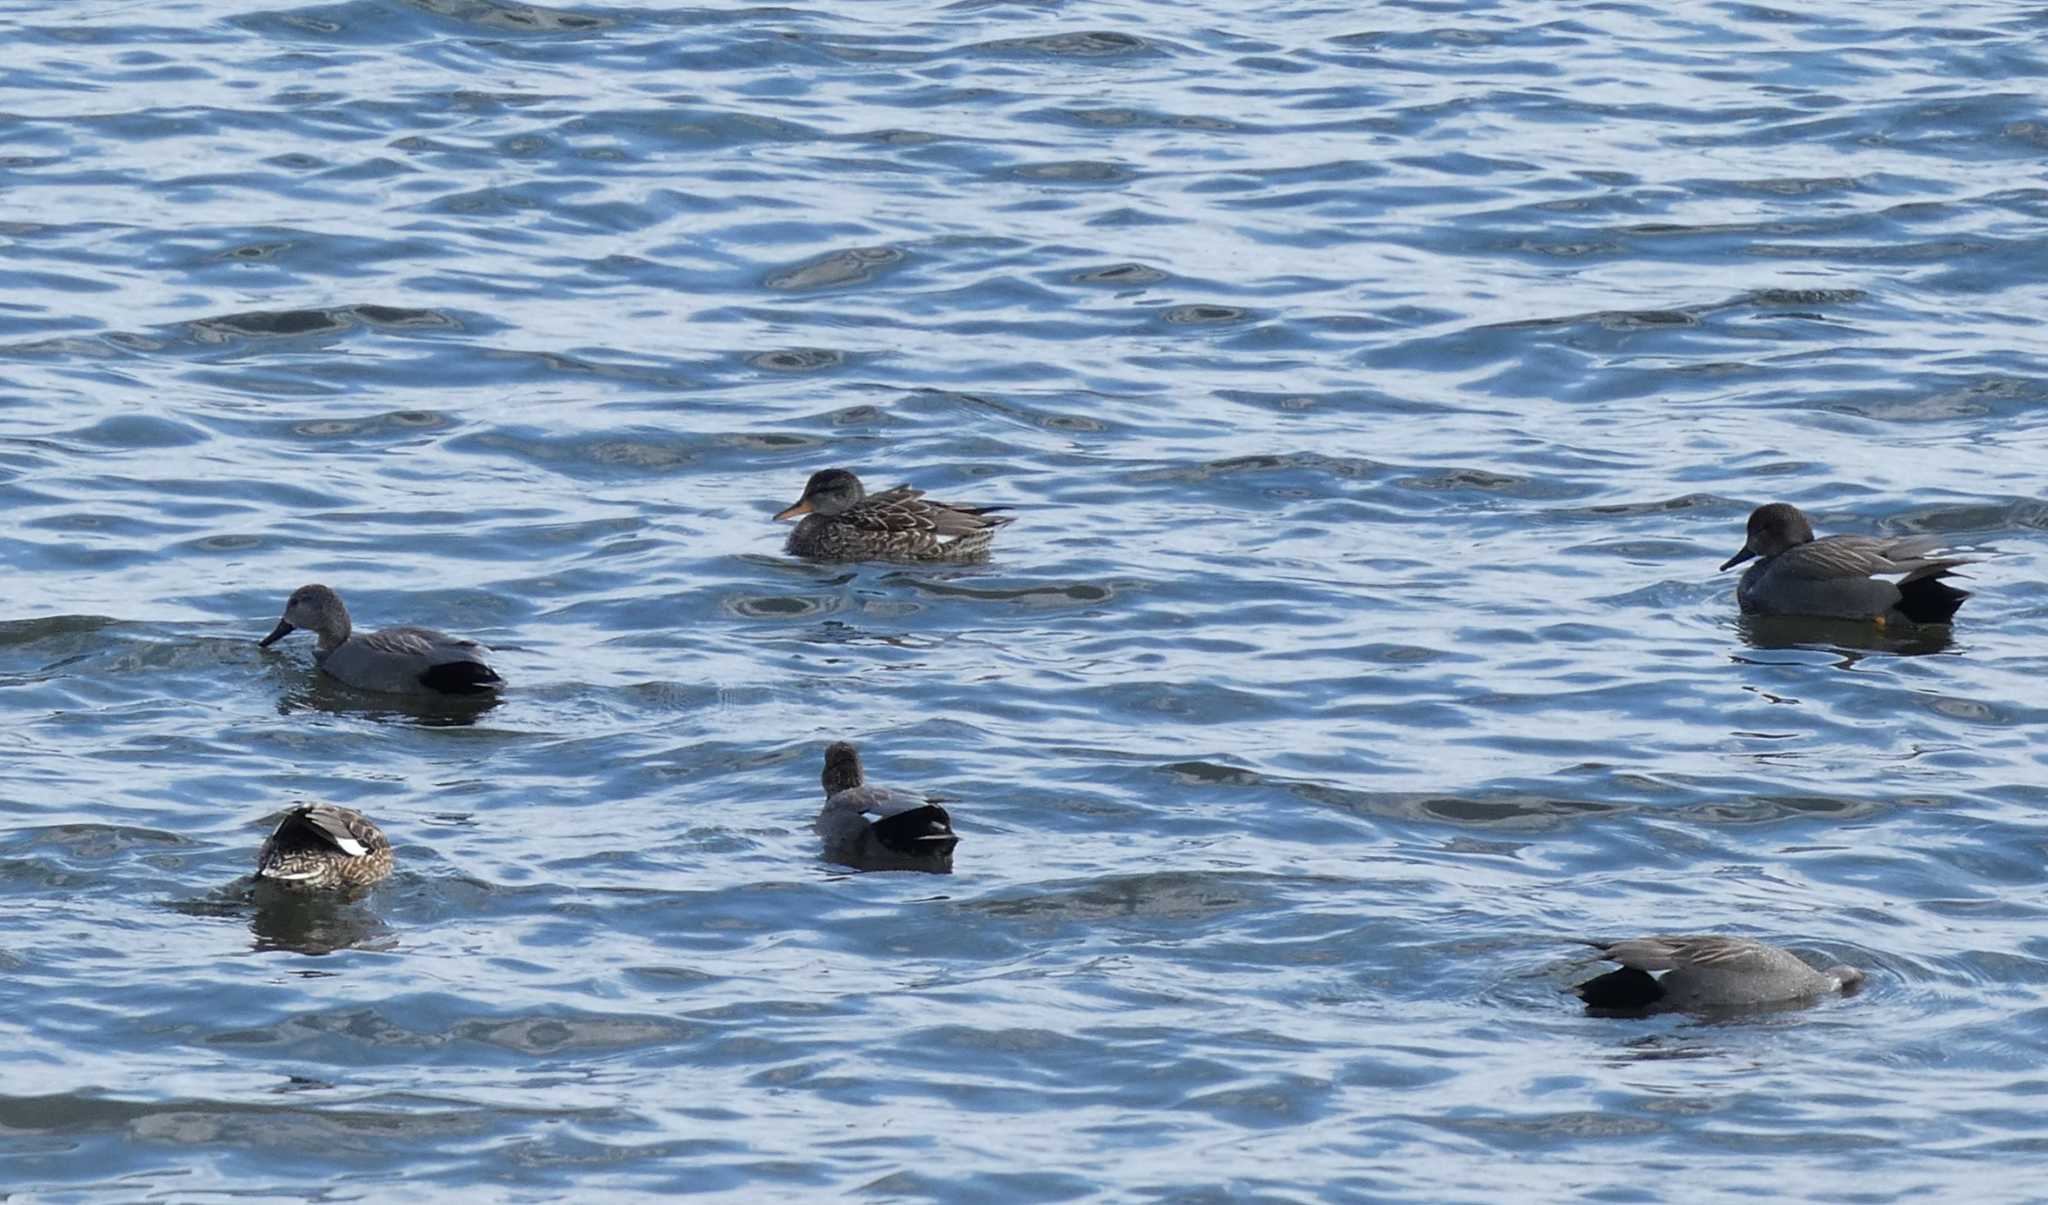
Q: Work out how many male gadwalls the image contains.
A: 4